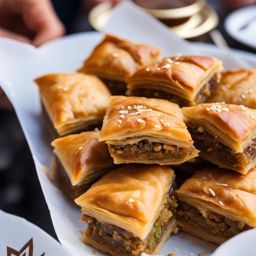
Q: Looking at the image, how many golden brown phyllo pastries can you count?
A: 9